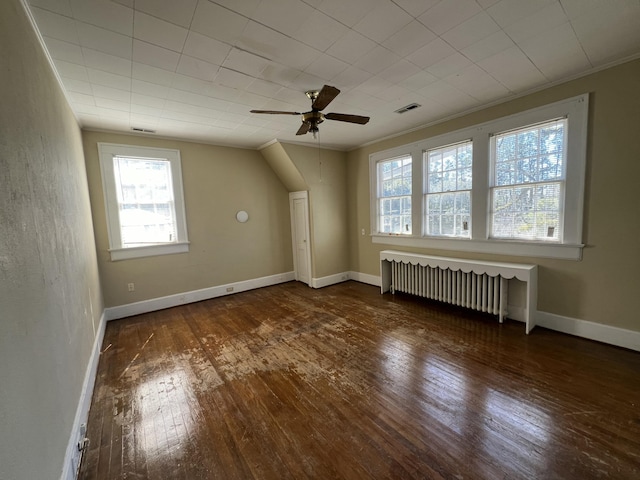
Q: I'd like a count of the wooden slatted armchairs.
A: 0